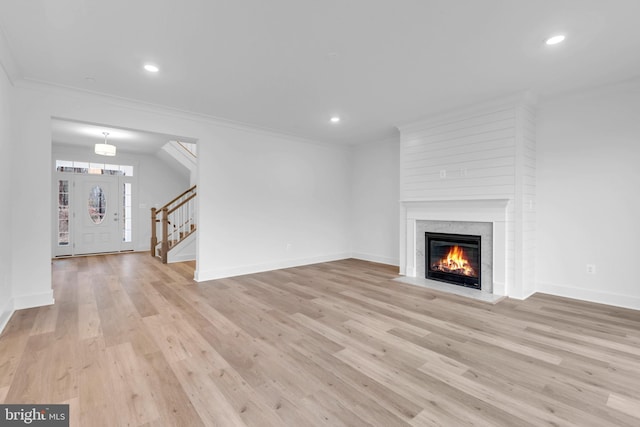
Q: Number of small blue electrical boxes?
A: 0